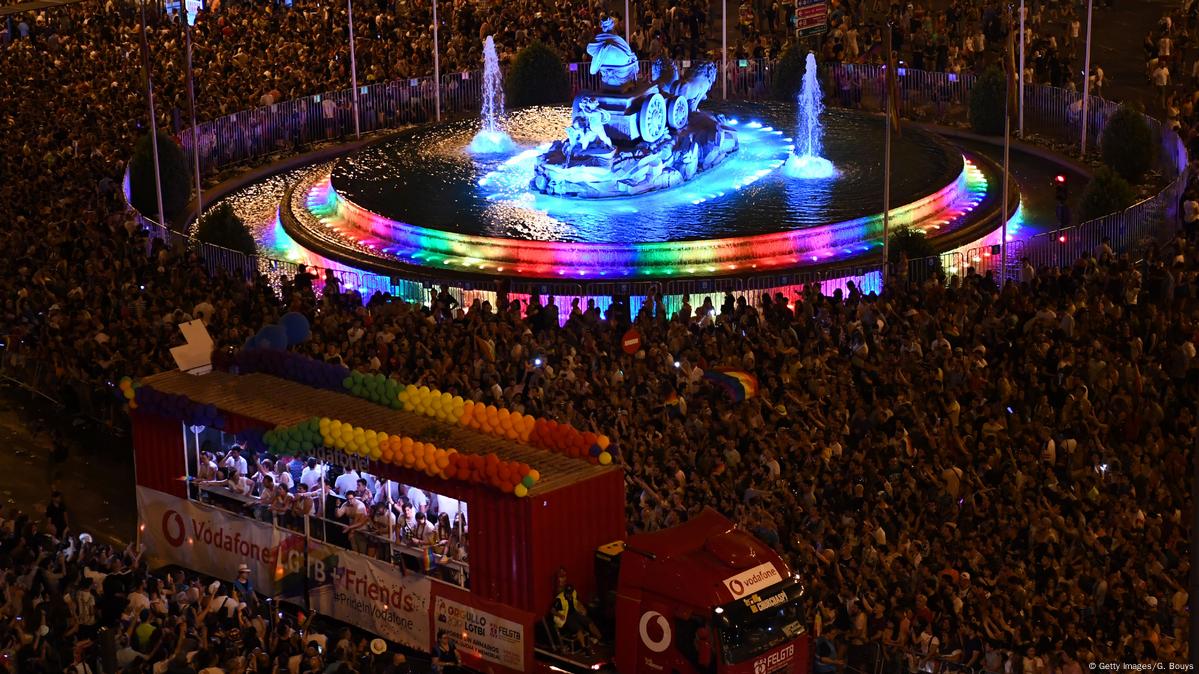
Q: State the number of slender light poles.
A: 10